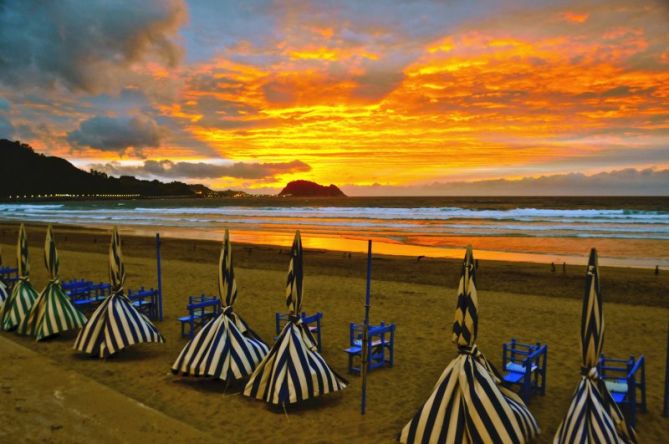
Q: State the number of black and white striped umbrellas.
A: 5